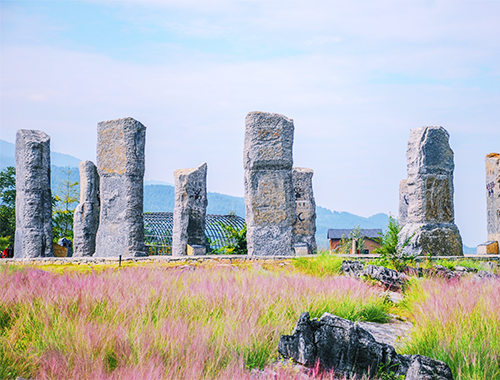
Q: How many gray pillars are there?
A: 9